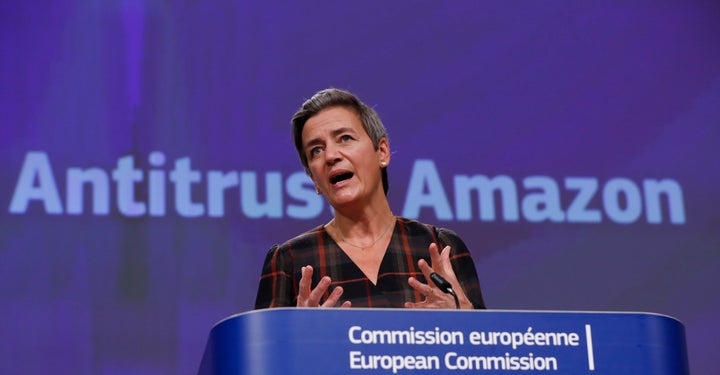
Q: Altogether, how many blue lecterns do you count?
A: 1